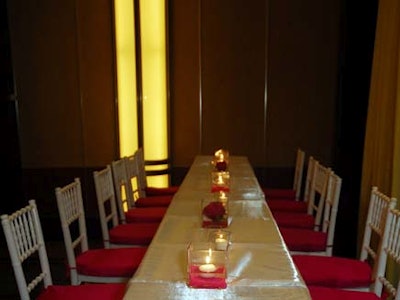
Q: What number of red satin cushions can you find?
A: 12